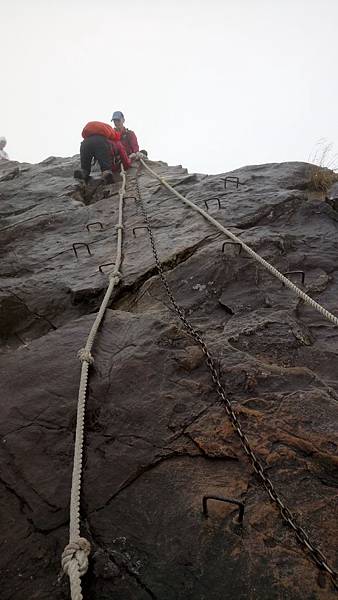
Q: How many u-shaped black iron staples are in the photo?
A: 10